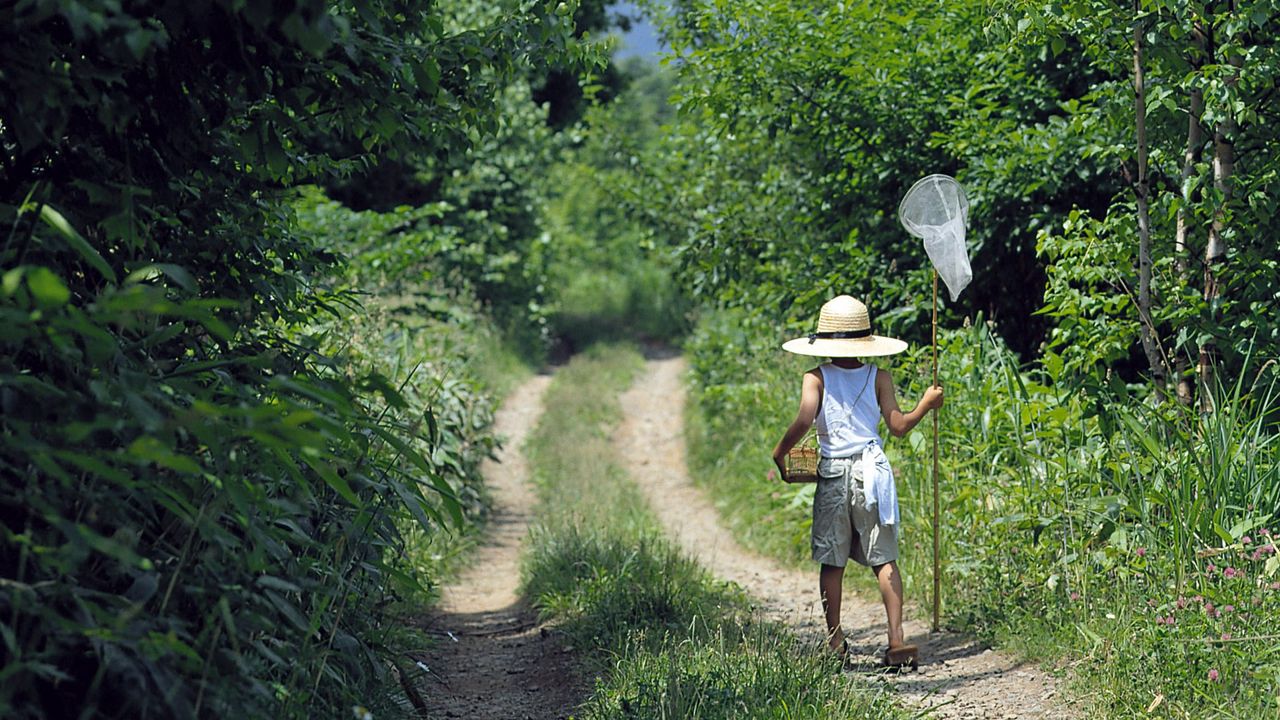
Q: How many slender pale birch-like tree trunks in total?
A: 3